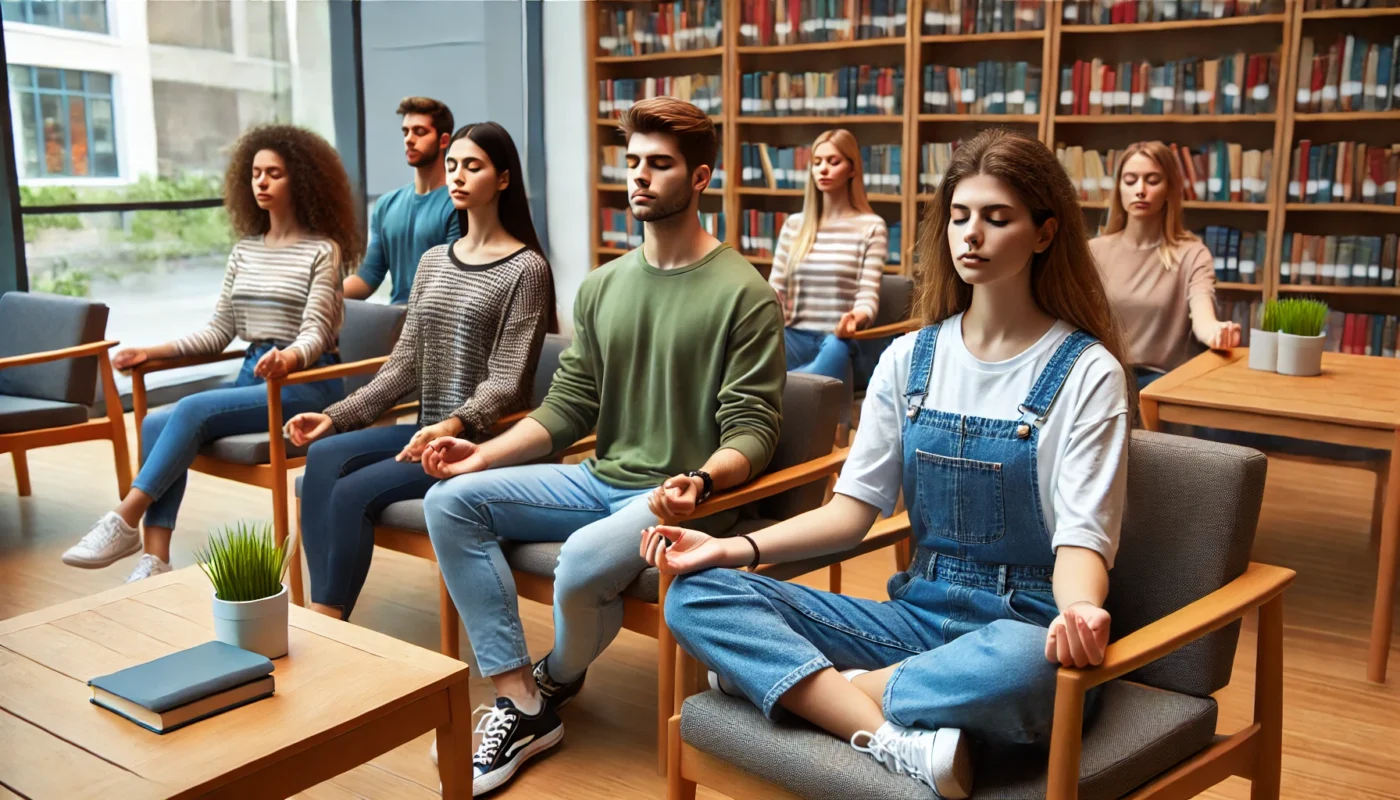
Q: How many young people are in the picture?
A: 7